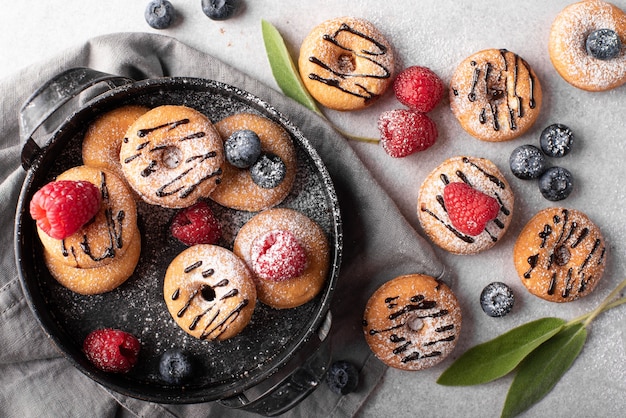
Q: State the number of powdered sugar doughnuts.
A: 13